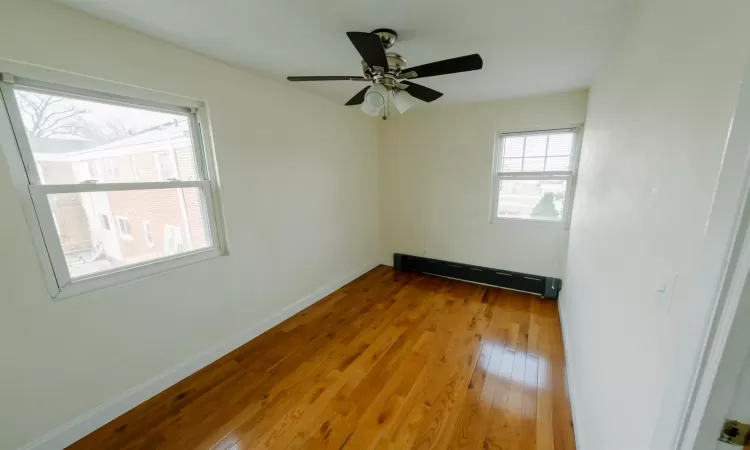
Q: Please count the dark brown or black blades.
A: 5